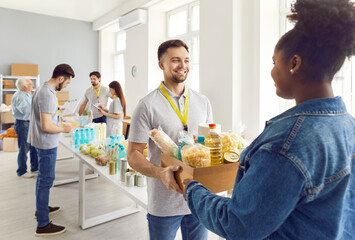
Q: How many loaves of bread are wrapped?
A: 1